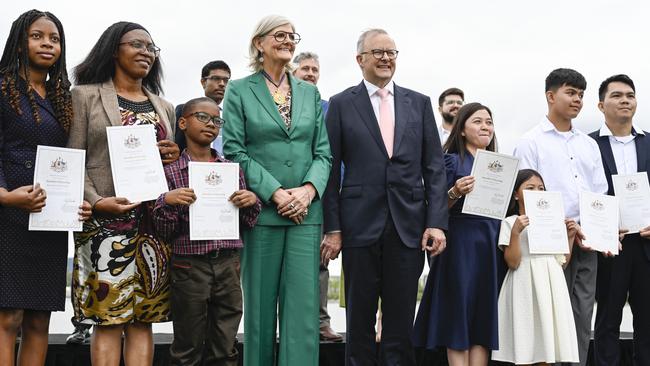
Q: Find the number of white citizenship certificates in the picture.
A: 7